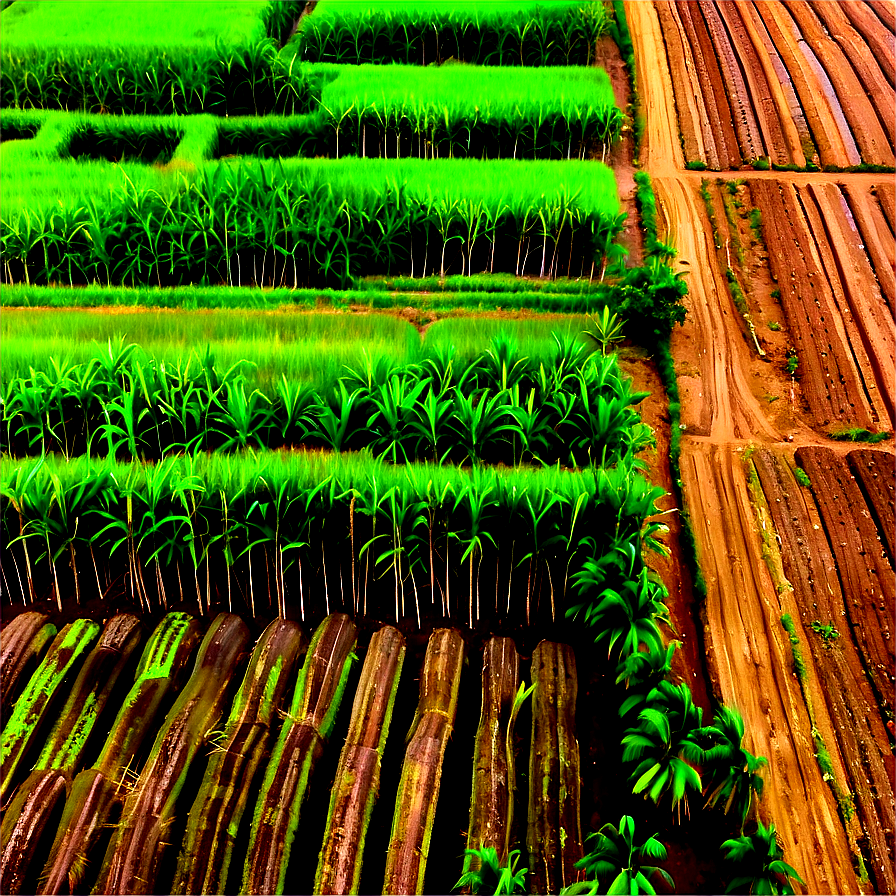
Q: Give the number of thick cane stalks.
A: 11